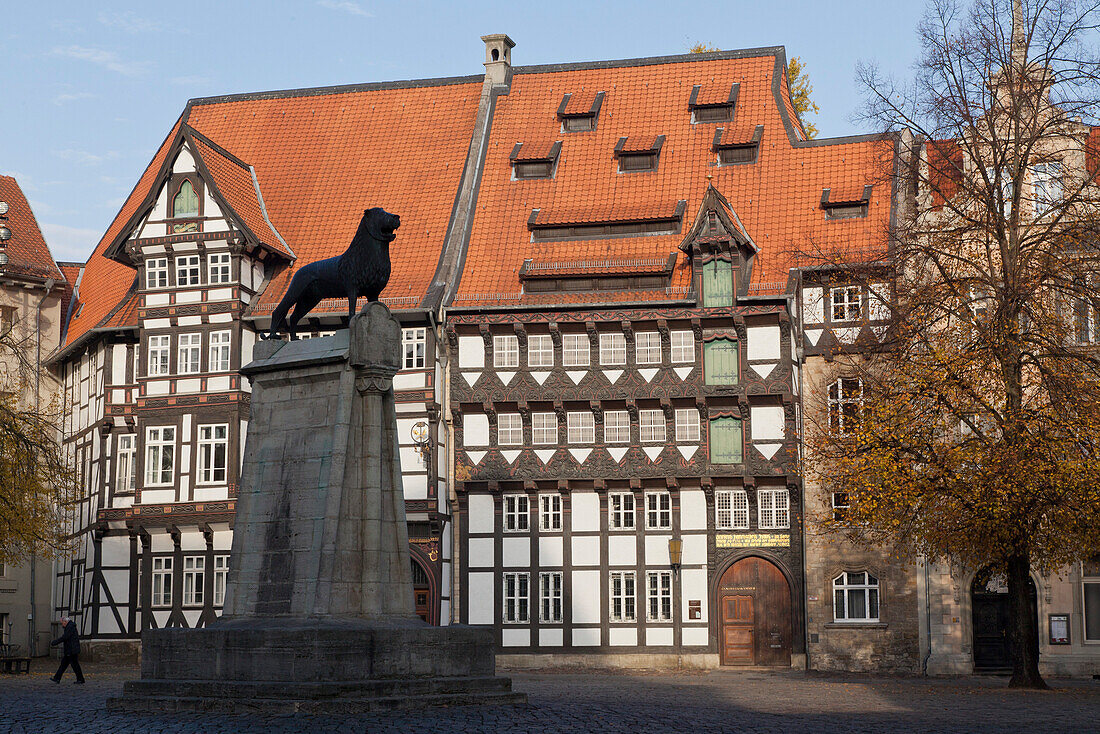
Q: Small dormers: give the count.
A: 6